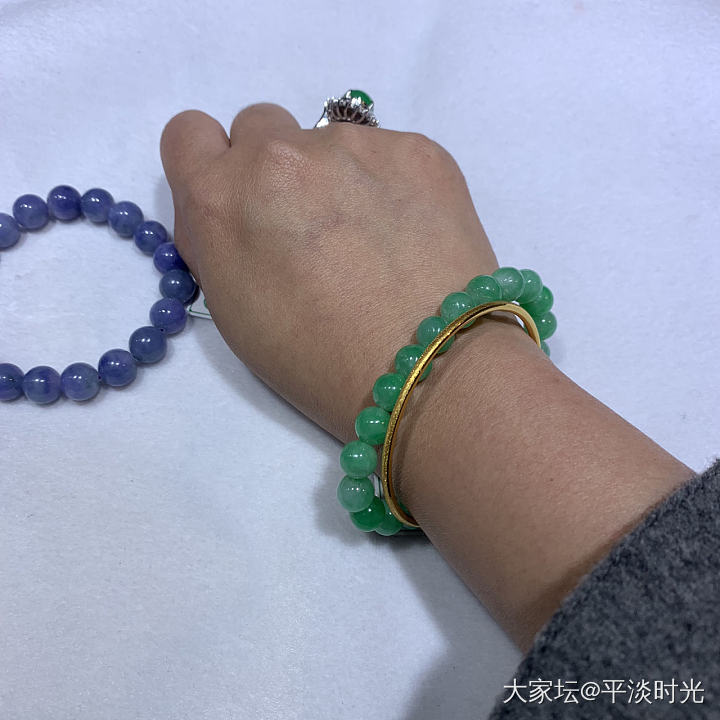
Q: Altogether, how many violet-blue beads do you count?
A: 14